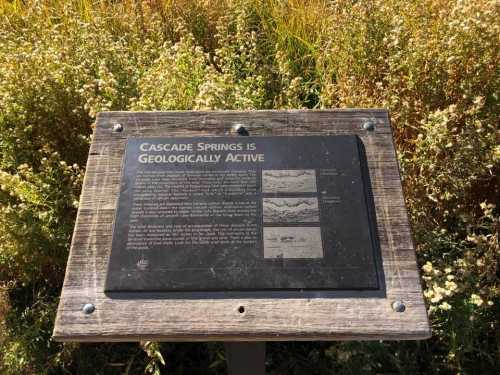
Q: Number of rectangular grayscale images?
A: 3